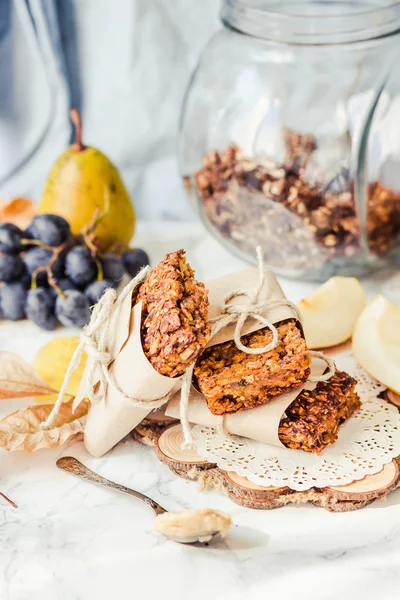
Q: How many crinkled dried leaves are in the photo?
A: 2